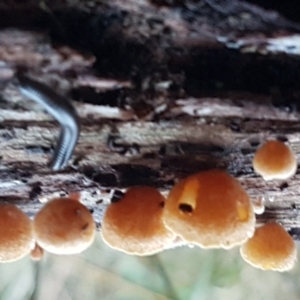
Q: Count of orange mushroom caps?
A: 6